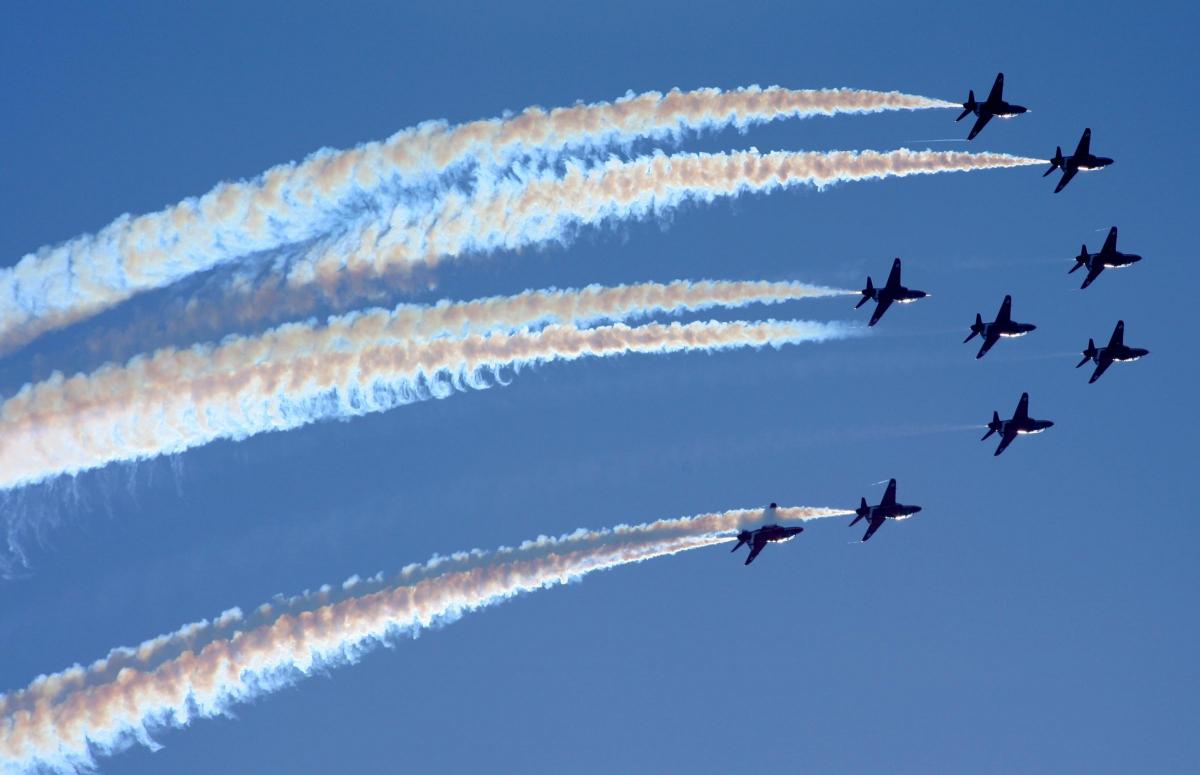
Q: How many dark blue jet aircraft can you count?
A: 9